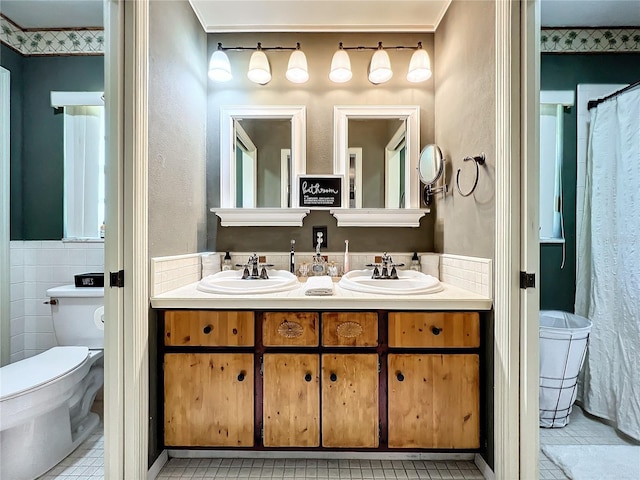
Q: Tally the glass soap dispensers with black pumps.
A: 2